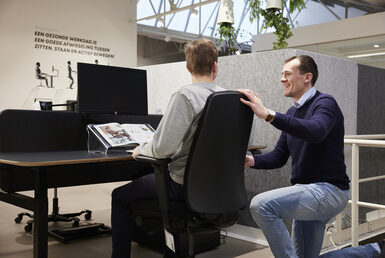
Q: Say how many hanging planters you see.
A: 2